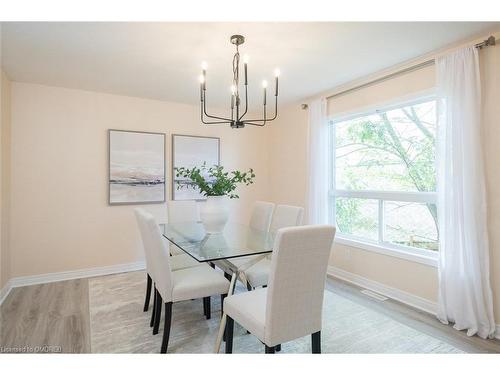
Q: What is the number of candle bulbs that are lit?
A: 6